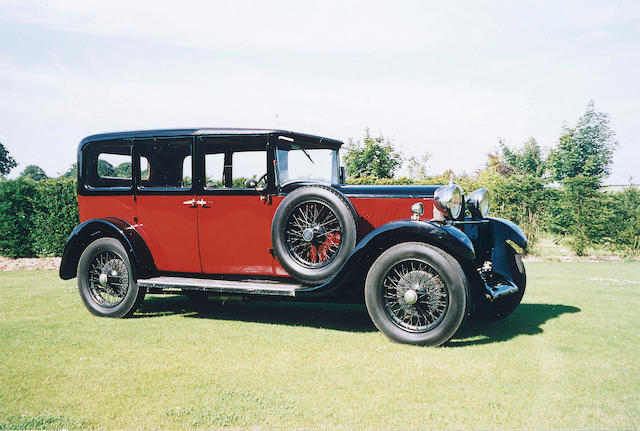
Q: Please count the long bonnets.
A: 1